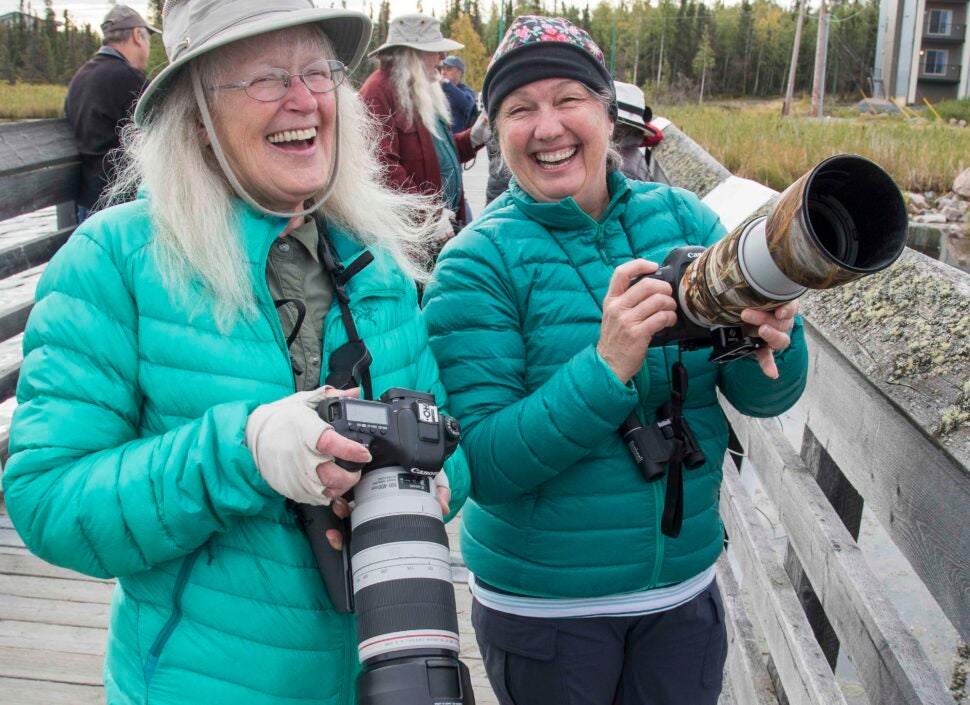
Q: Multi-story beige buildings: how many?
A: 1